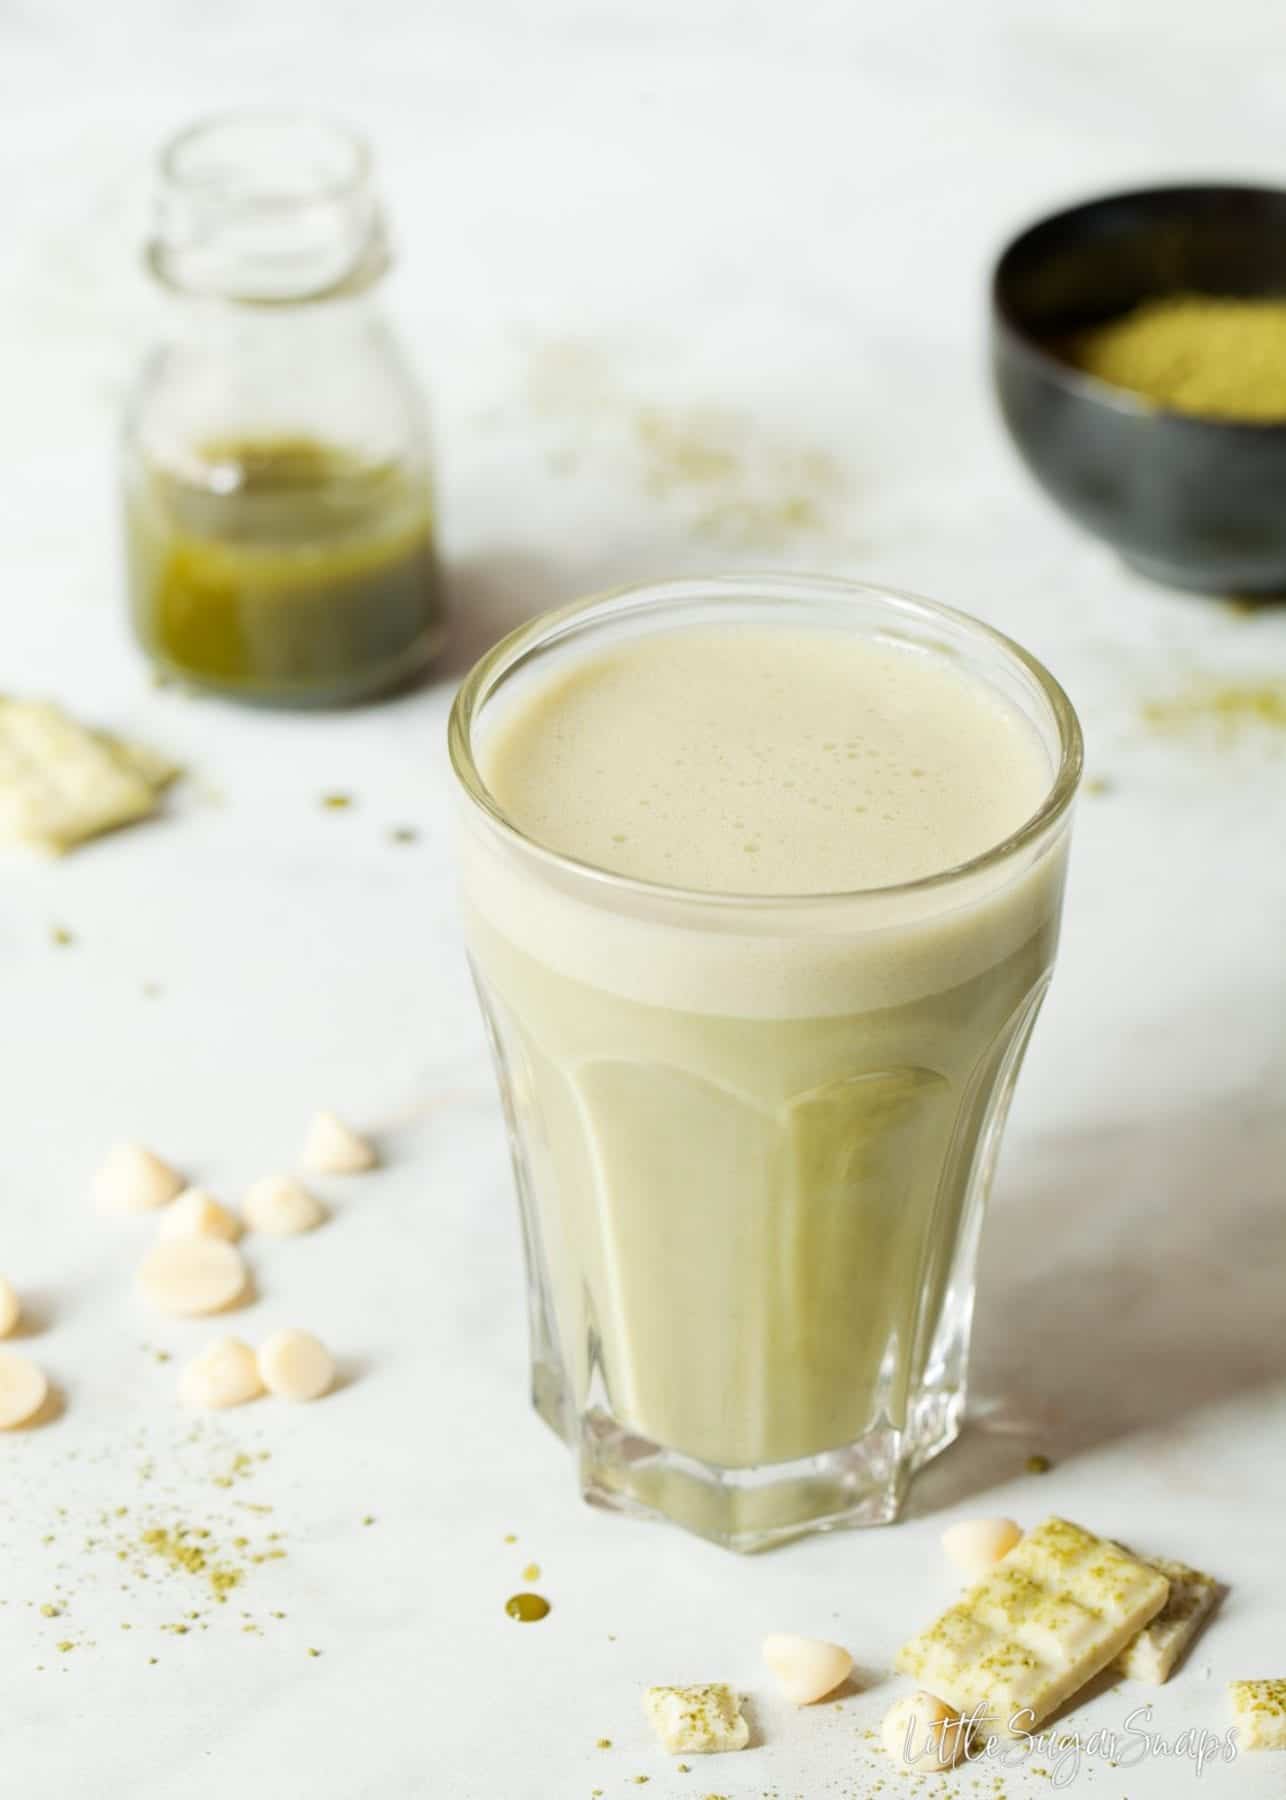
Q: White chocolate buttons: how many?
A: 12